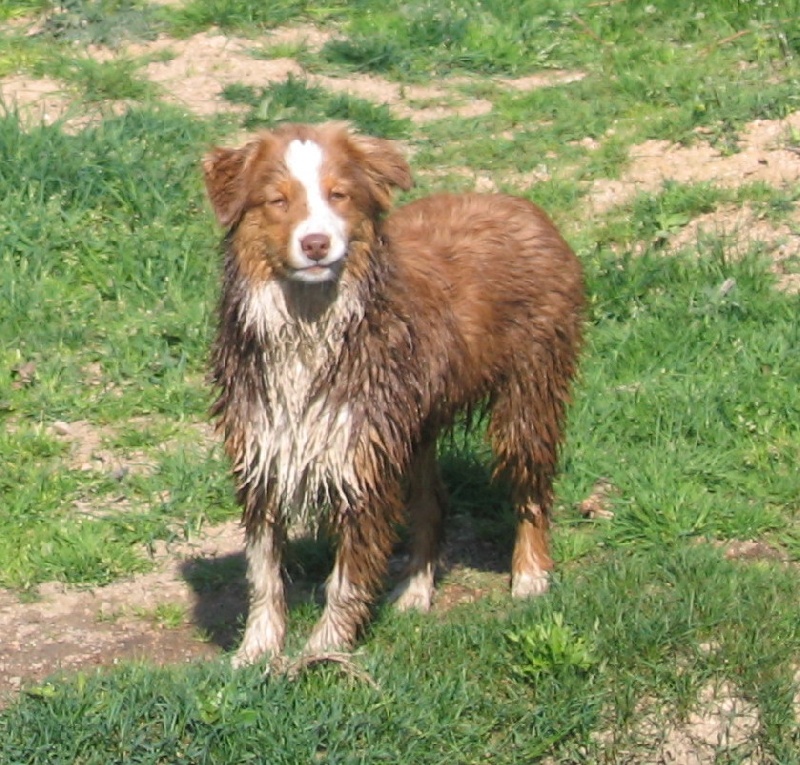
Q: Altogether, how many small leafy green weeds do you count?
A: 1